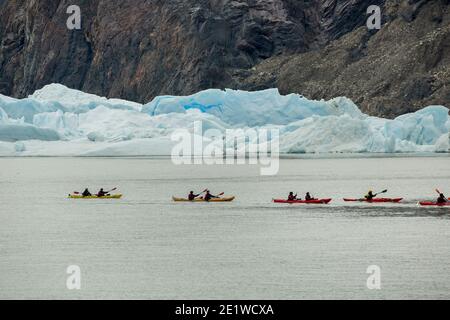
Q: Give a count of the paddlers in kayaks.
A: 8